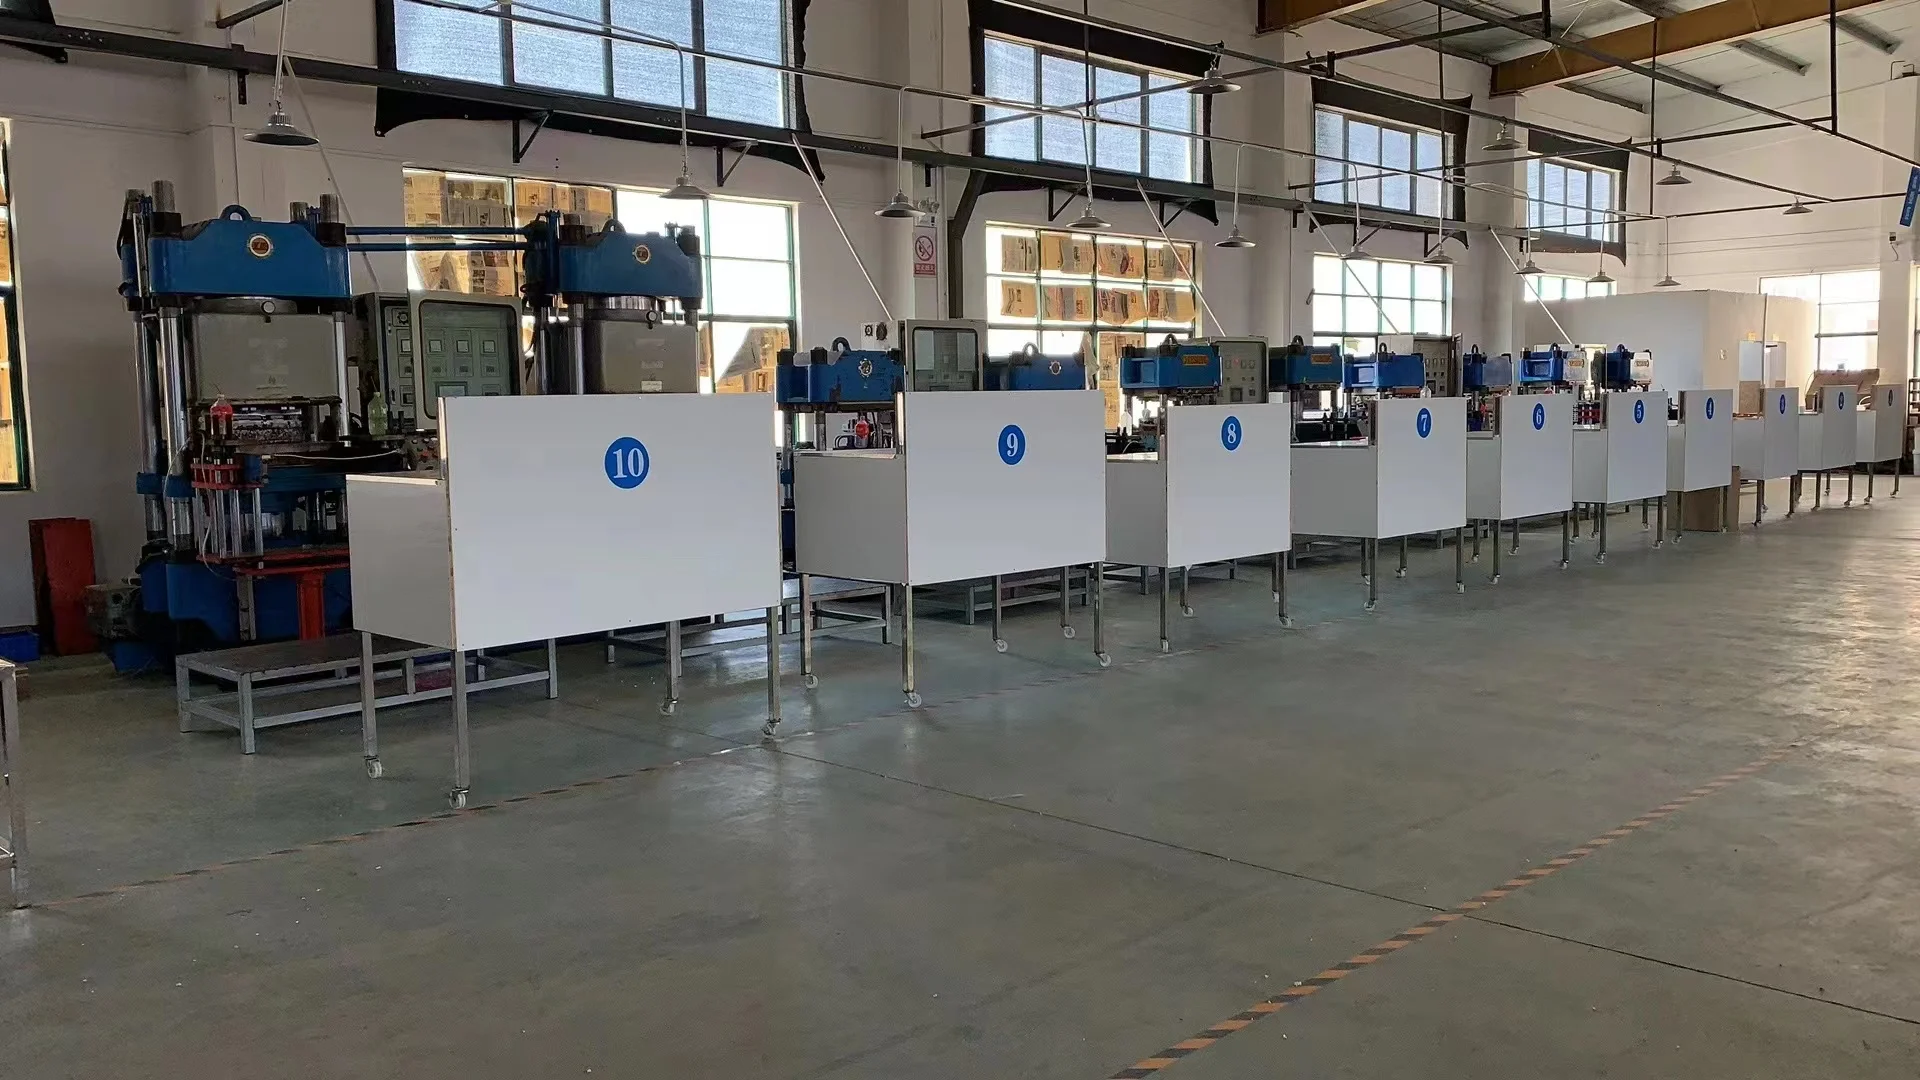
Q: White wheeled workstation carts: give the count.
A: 10